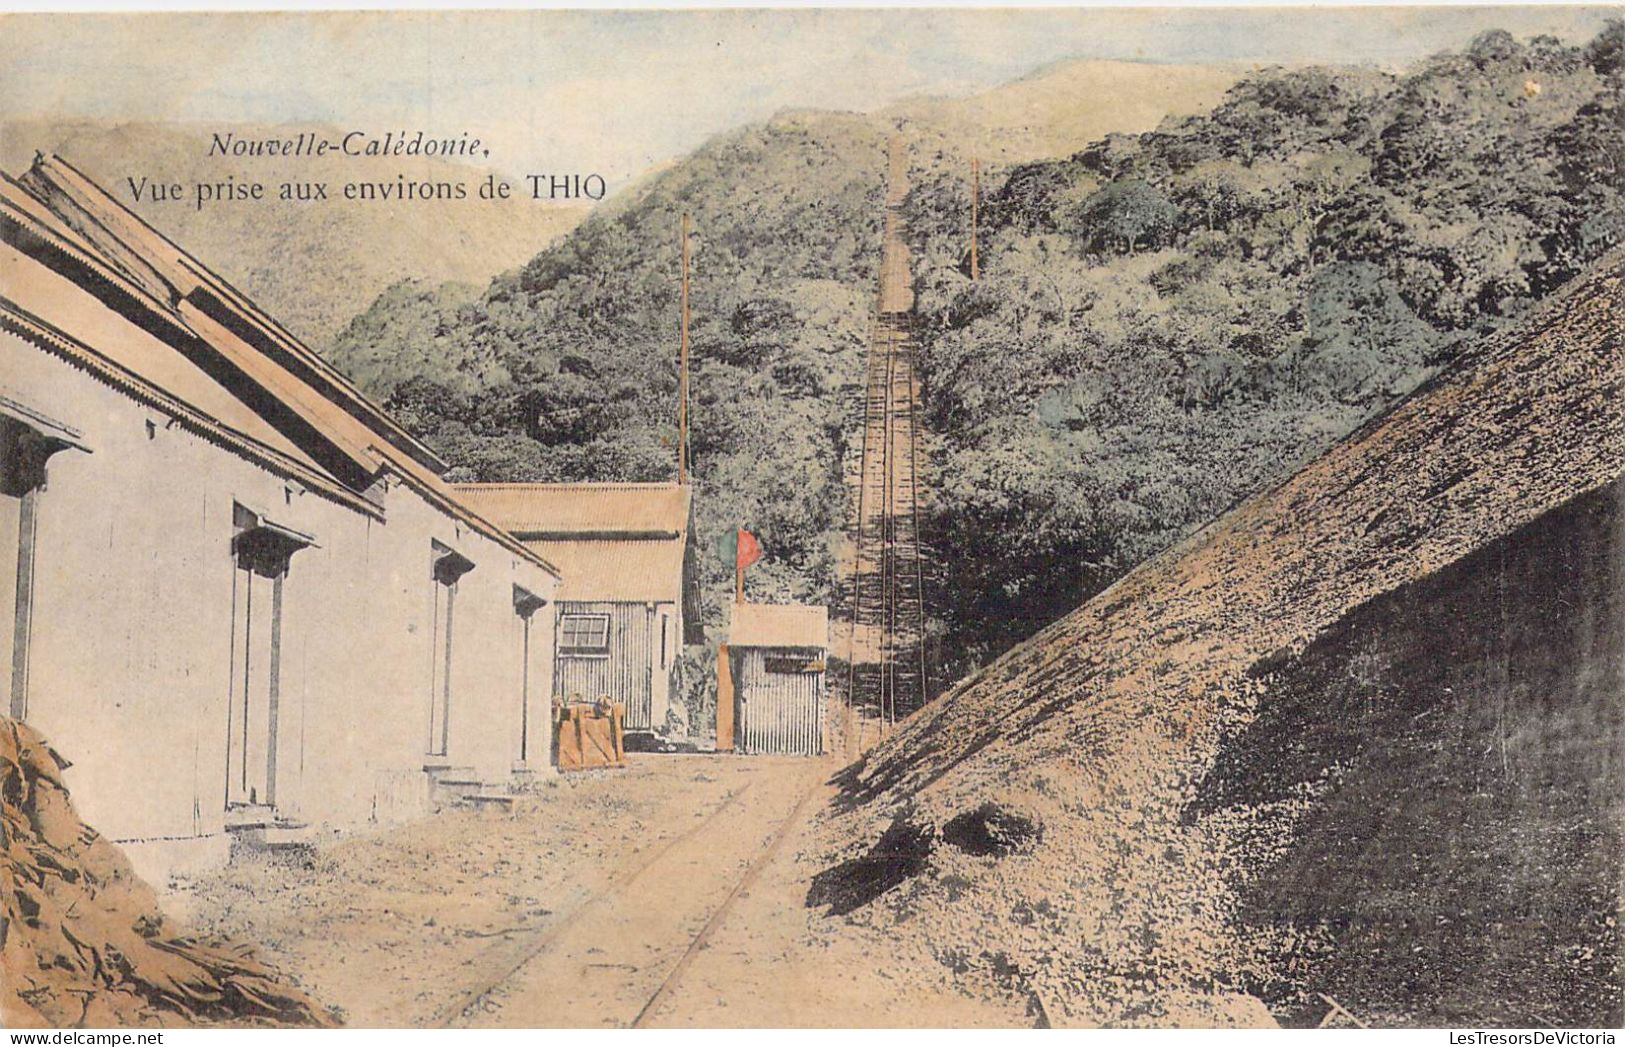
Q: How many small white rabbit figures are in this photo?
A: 0